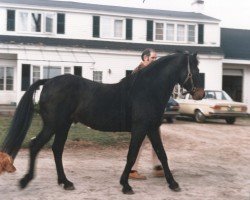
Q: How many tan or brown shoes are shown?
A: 2